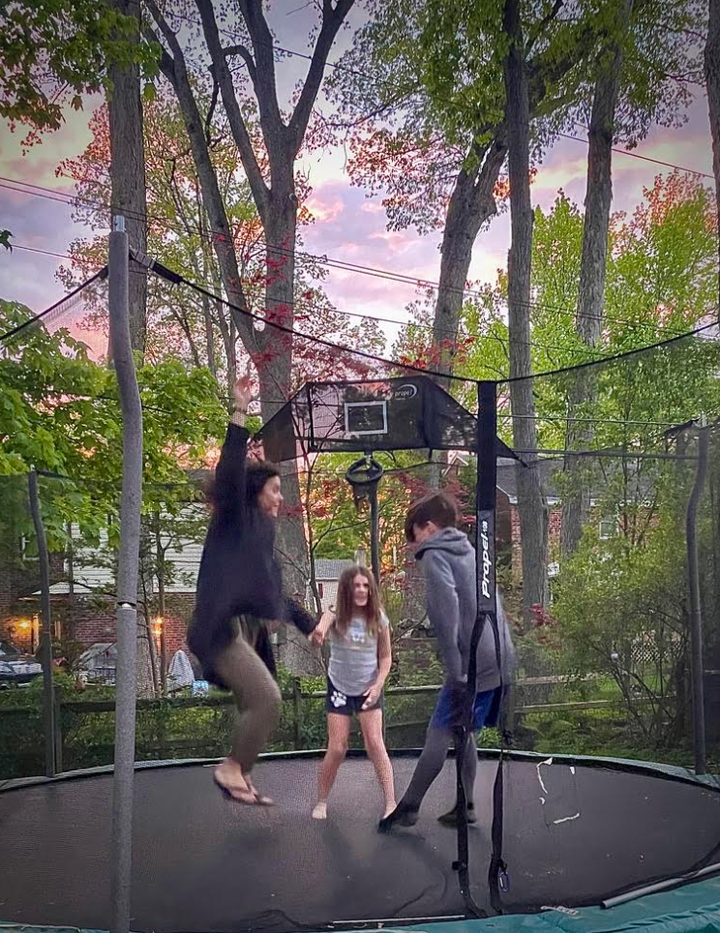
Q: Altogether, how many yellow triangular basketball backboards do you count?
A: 0